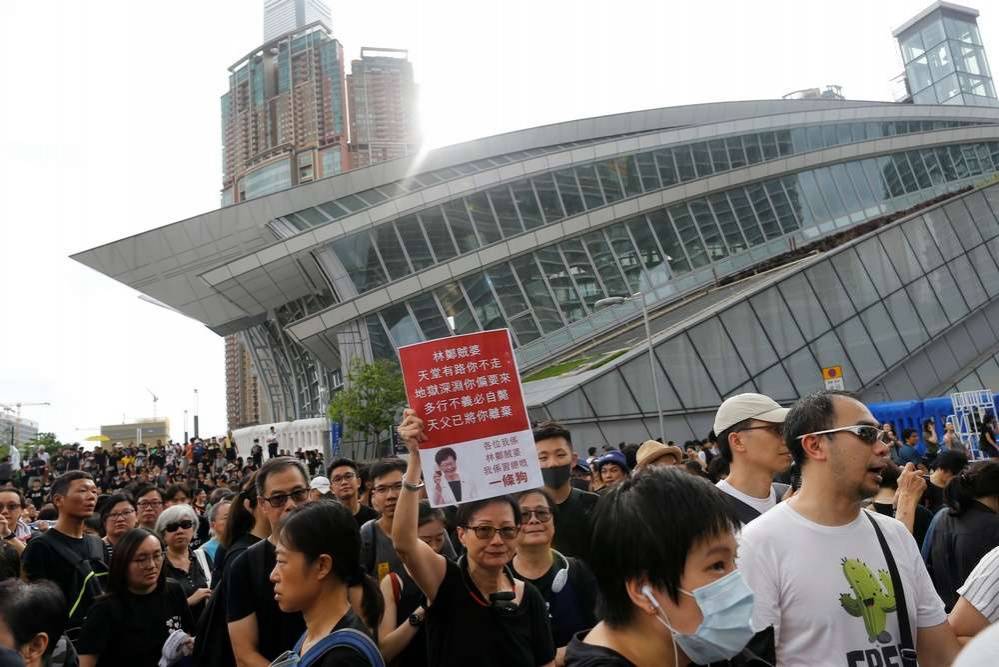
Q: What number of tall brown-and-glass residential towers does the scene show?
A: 2